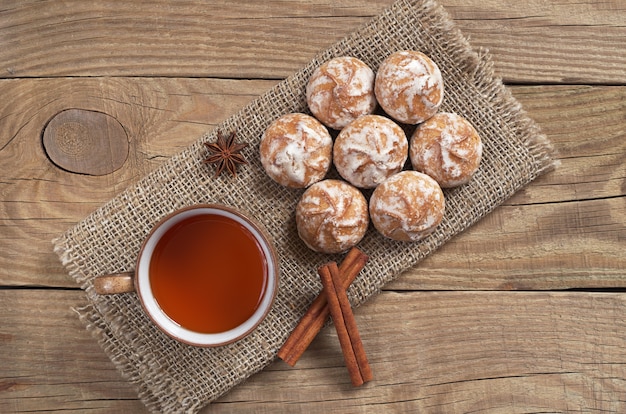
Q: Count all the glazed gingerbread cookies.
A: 7